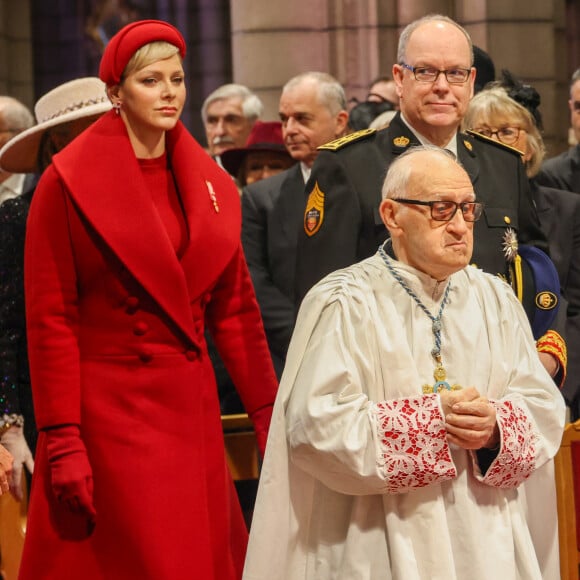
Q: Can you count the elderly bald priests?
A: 1